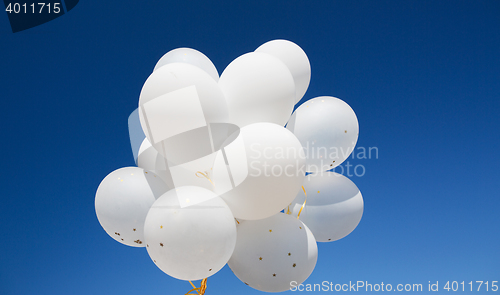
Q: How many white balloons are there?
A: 11